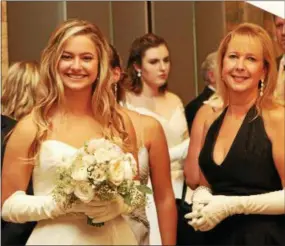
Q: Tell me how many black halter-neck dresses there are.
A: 1